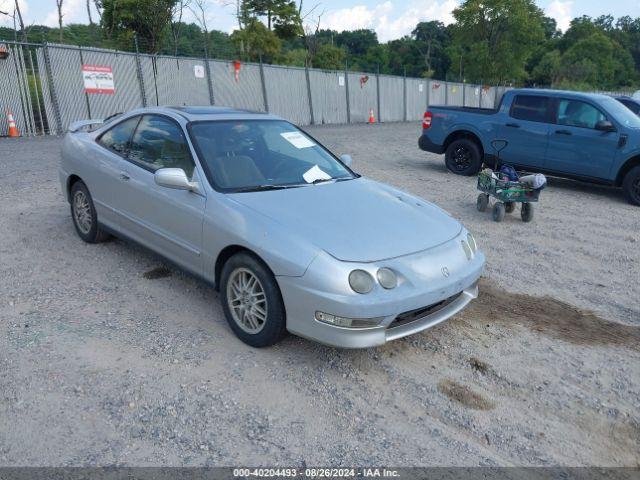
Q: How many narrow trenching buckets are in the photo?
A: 0